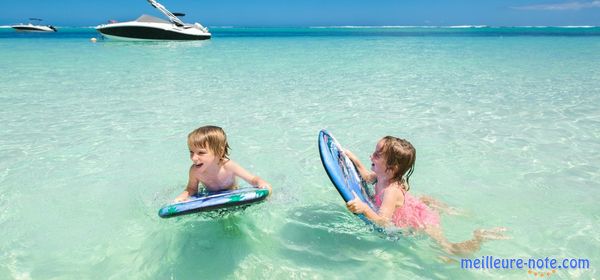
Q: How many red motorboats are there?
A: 0